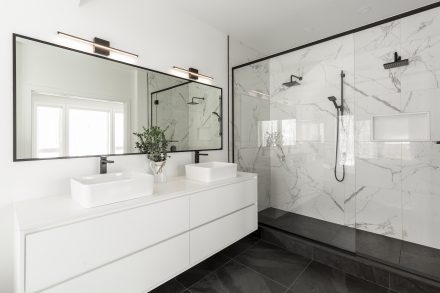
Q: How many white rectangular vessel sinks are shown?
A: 2